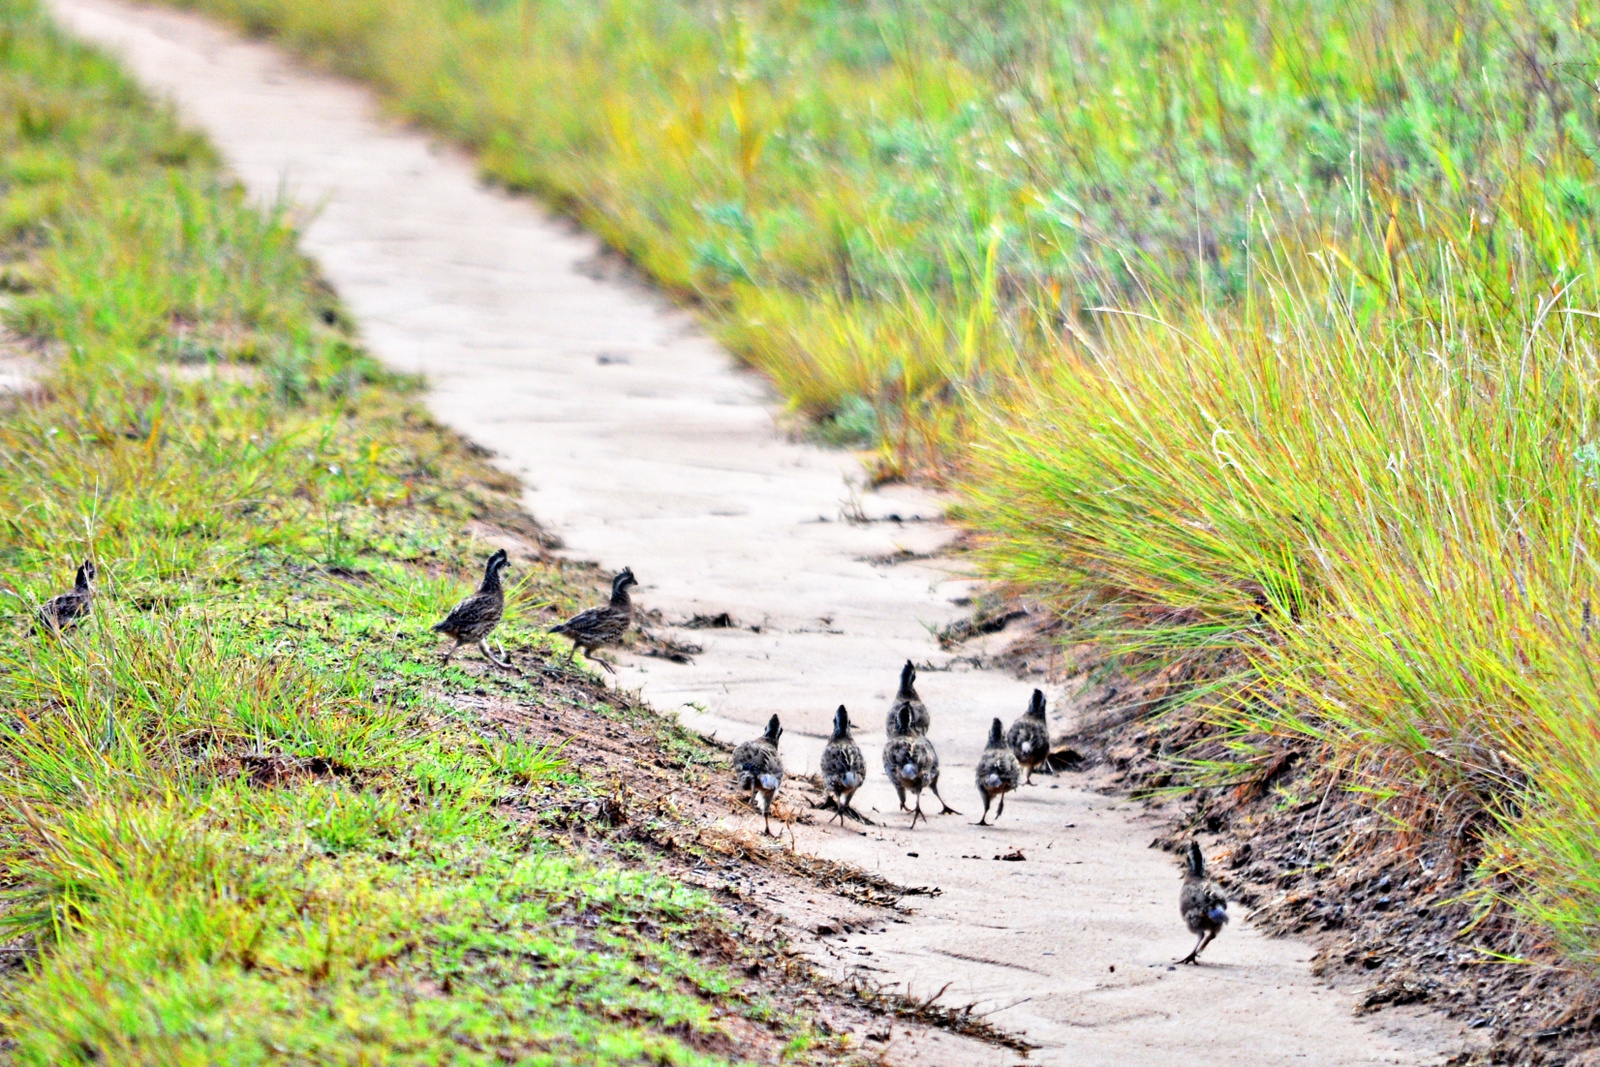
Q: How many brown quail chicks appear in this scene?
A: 10